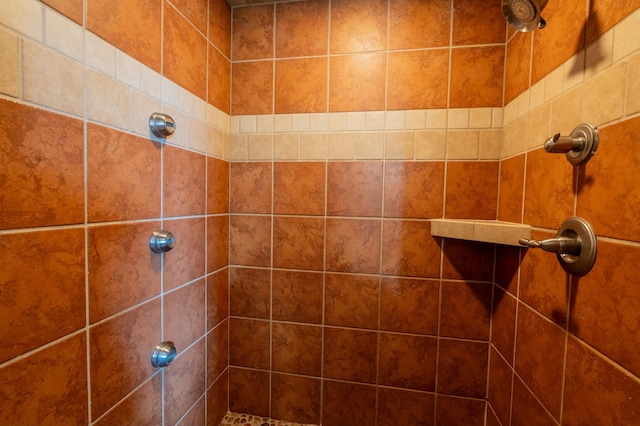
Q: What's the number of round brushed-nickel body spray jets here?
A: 3